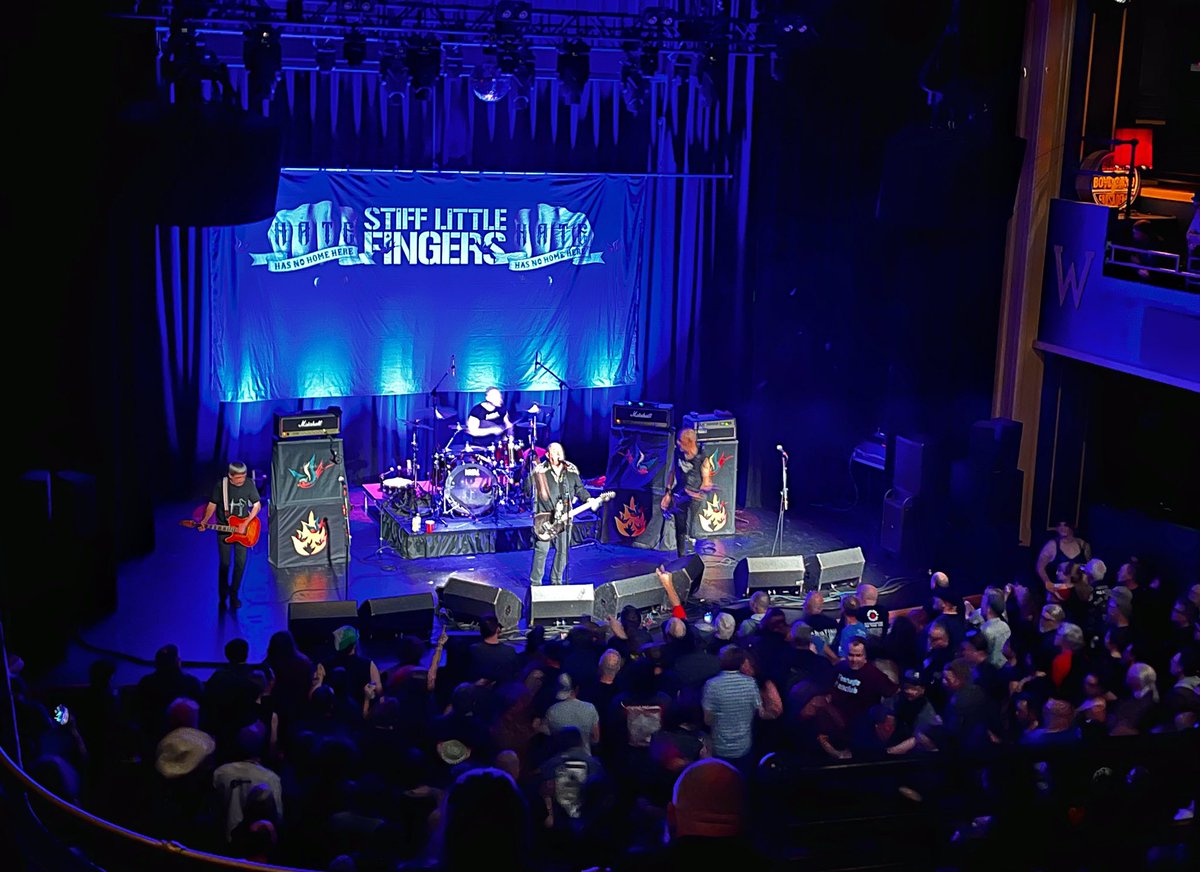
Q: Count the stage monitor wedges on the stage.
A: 8